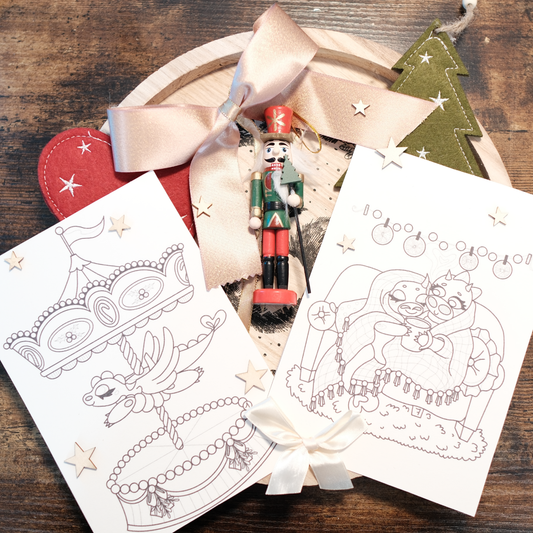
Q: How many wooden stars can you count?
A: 9